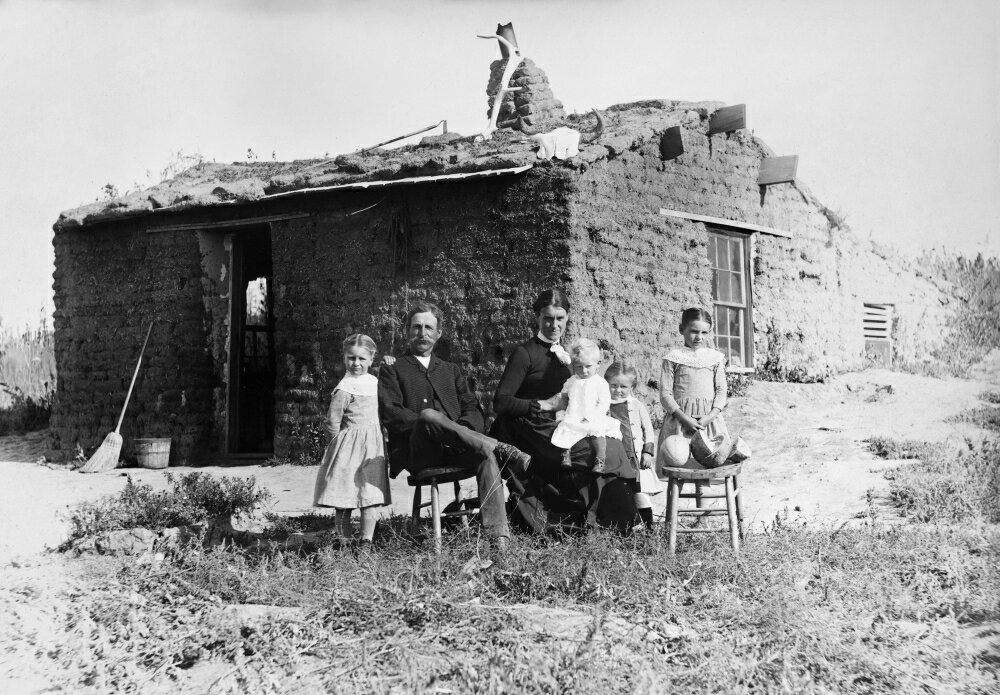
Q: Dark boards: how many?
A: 3